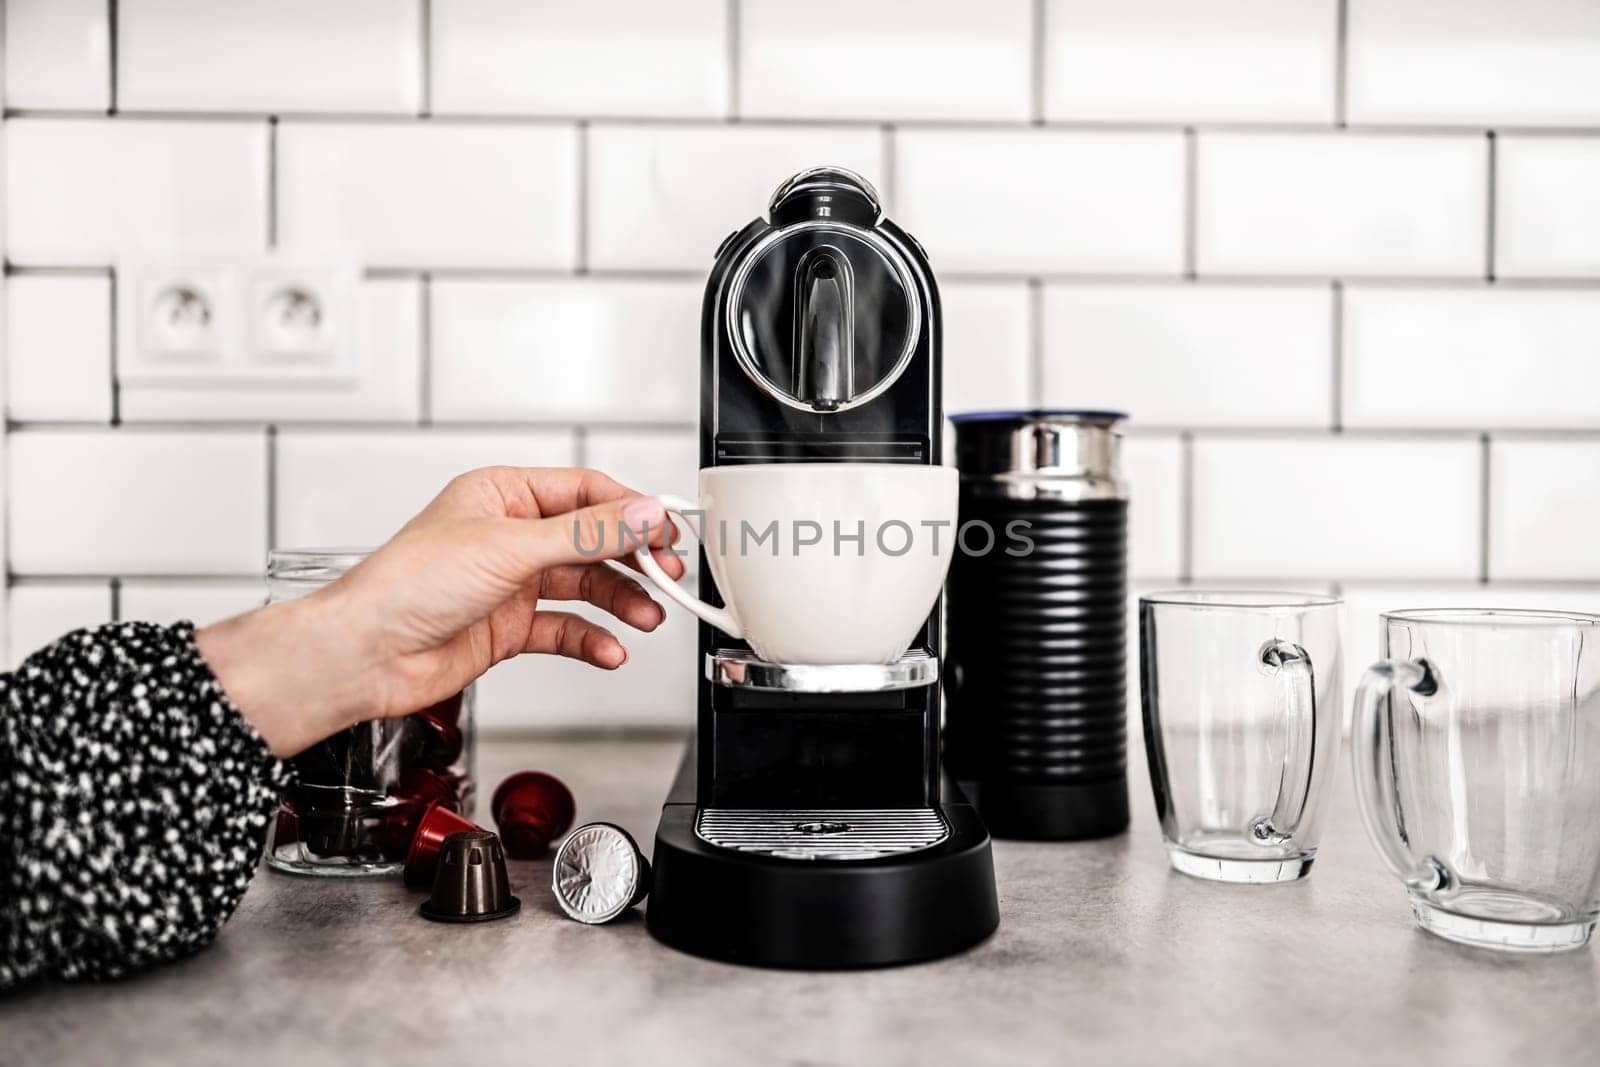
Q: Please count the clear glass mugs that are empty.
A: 2